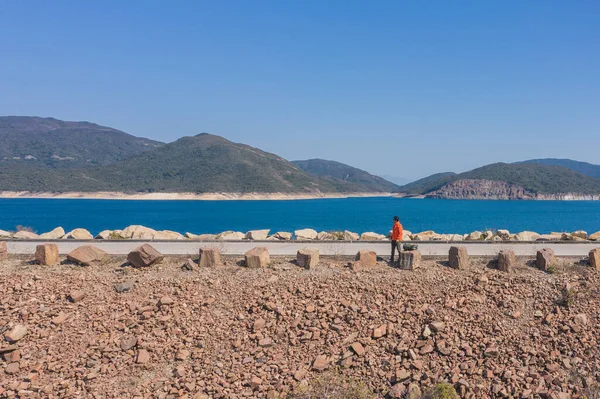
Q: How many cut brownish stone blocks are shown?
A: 13